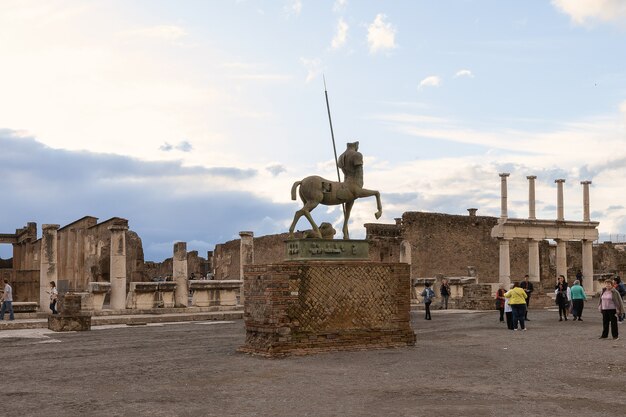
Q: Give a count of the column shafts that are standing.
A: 12